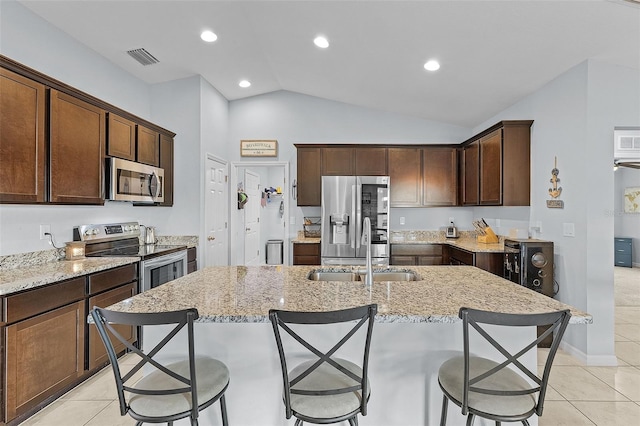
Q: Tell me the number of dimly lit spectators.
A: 0